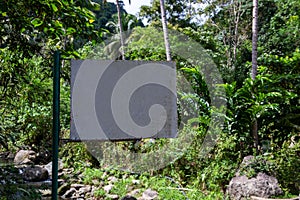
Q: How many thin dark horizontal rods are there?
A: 2